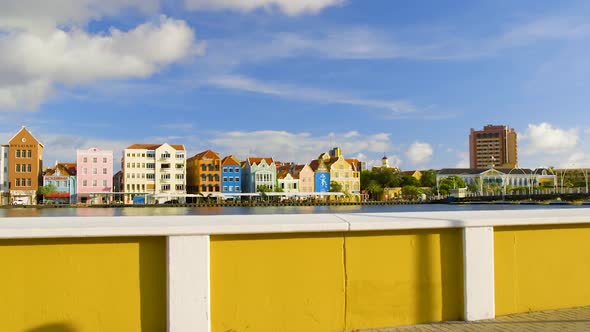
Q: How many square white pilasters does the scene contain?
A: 2